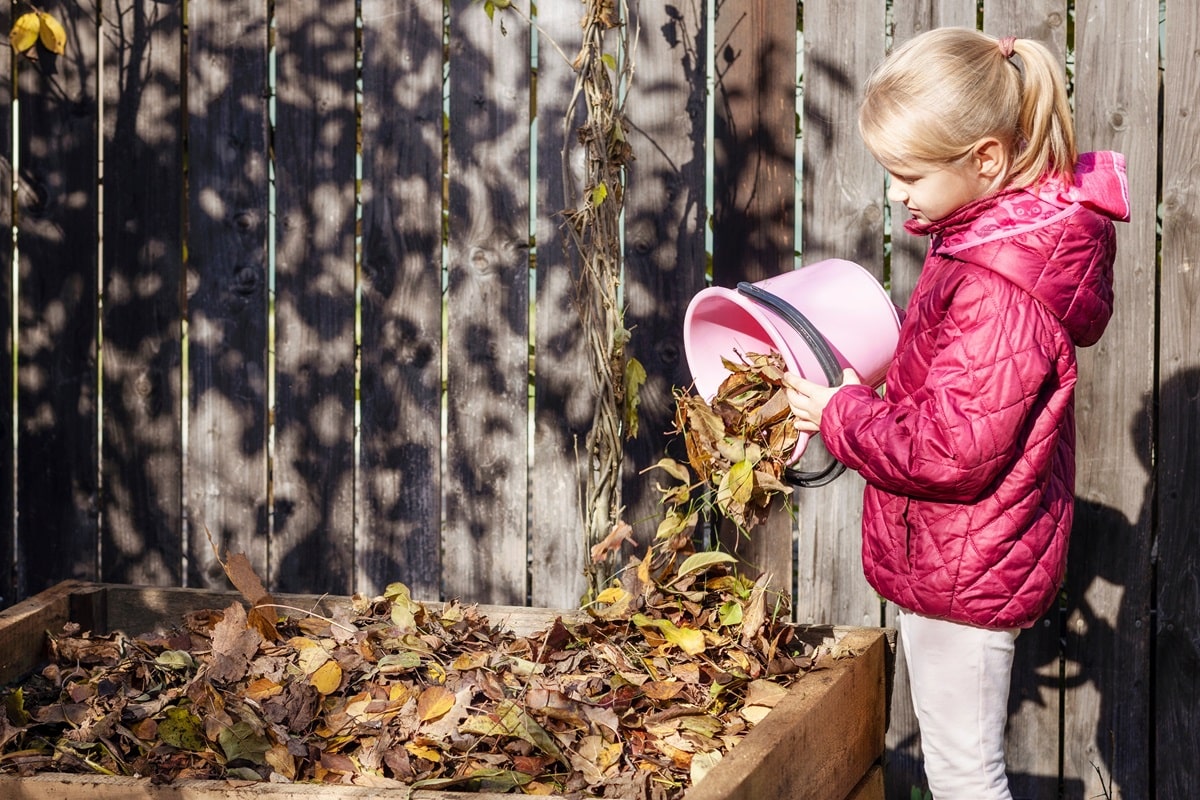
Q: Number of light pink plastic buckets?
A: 1